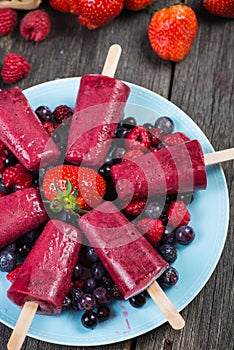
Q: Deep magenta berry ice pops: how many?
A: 6